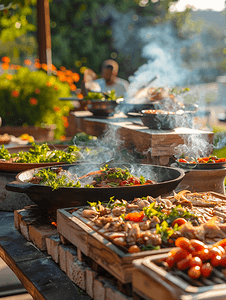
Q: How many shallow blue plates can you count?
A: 0